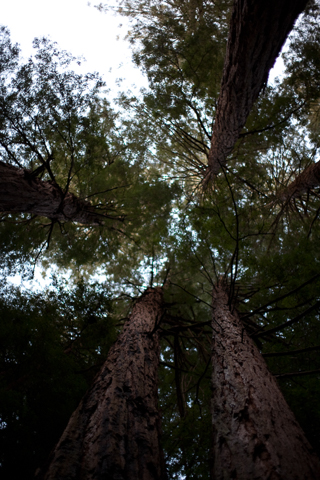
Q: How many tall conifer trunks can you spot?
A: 5